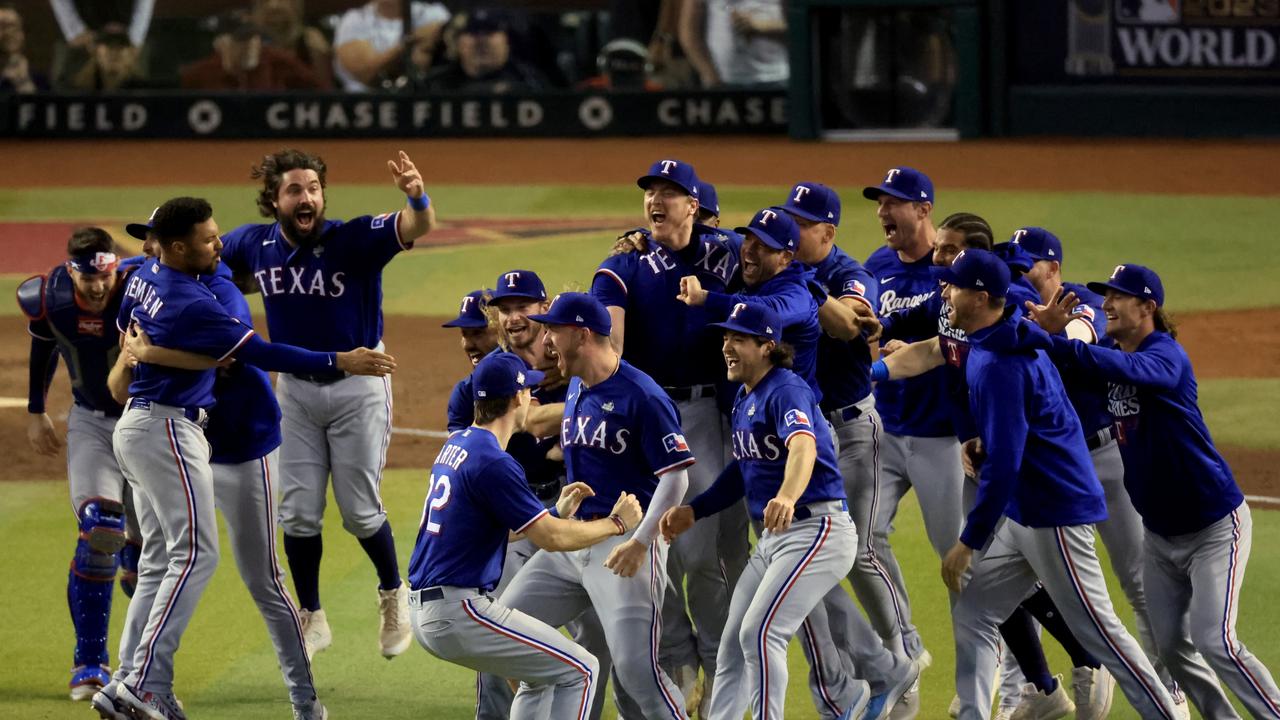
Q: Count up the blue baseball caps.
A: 14